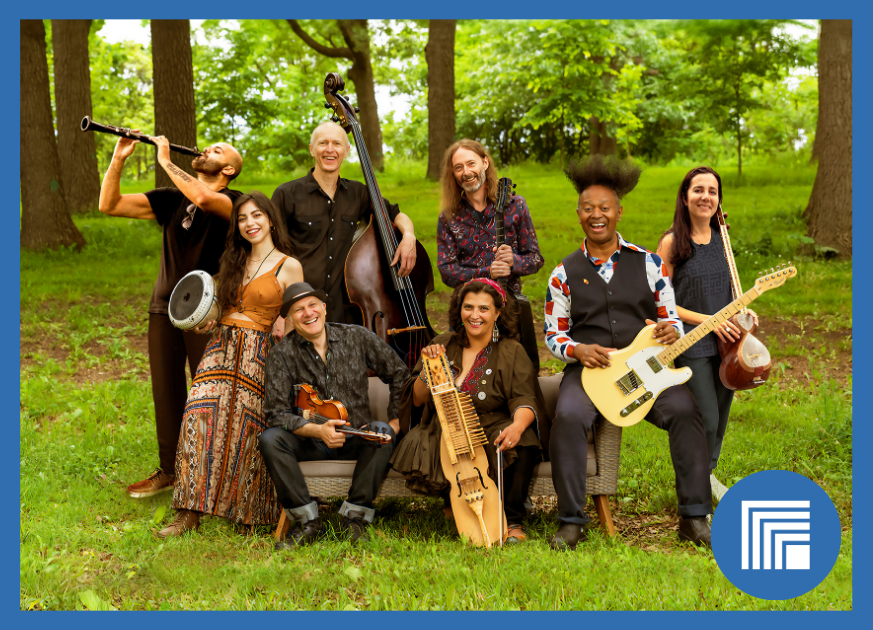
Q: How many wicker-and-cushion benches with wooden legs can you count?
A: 1